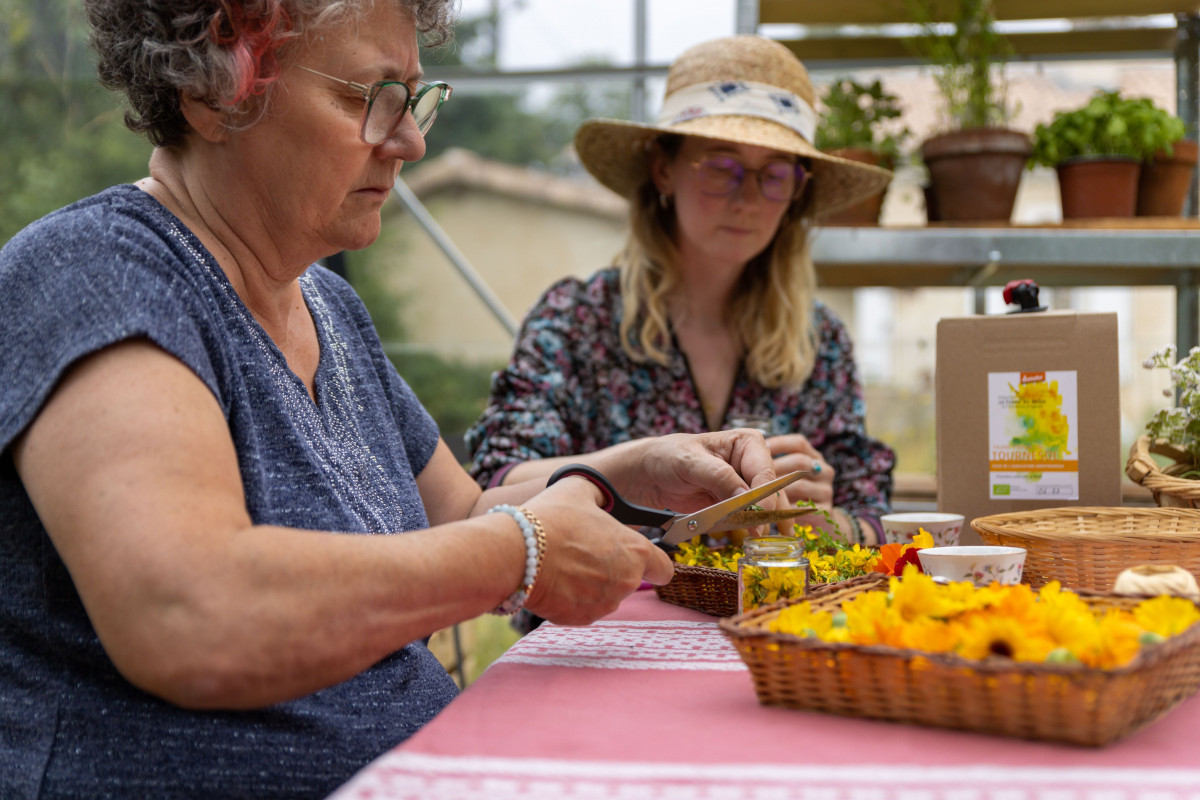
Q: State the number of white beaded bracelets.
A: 1